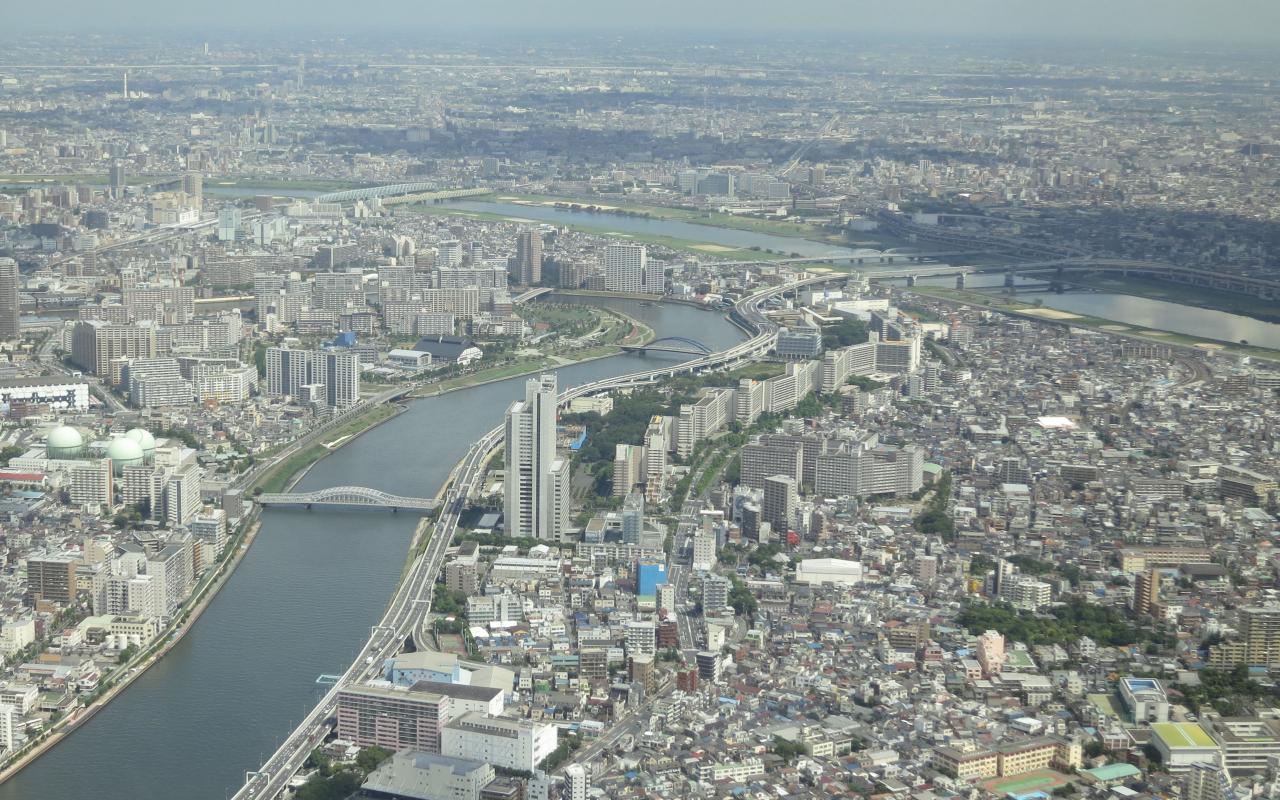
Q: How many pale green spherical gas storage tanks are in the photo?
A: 3